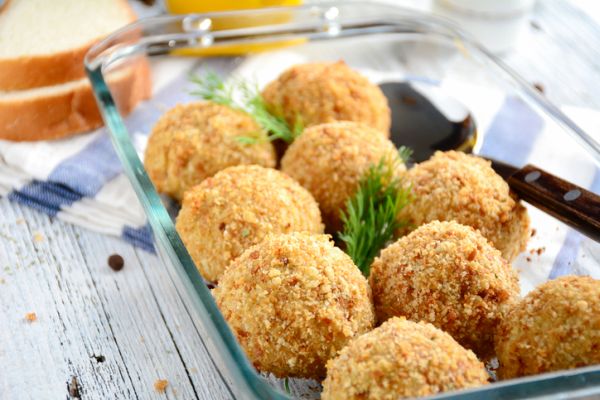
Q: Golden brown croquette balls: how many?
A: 9